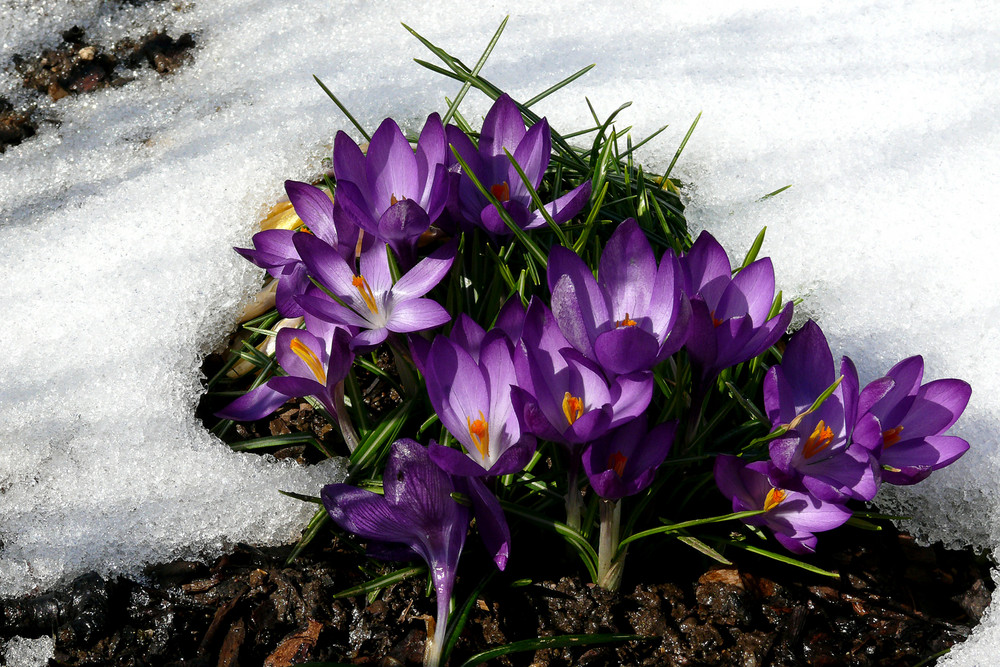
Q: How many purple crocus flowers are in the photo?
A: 14